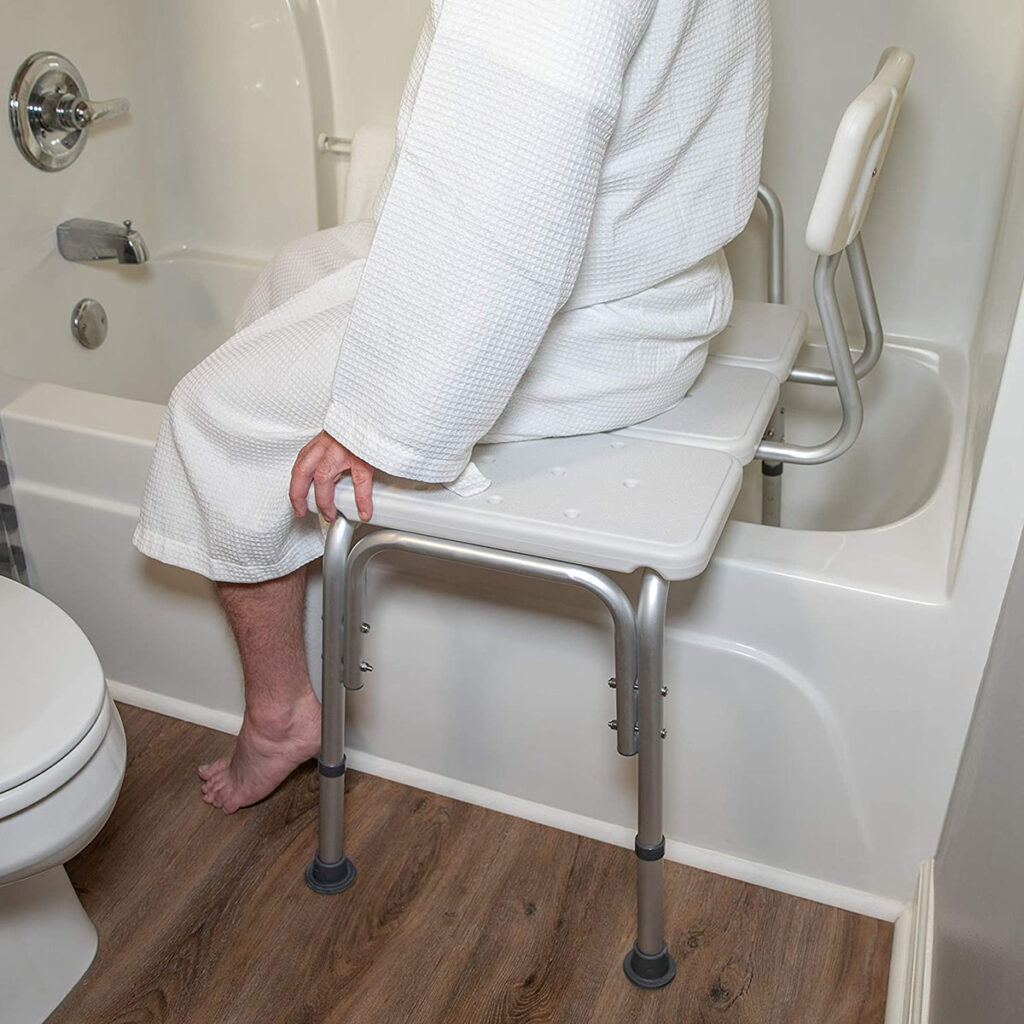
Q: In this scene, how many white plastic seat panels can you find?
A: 3